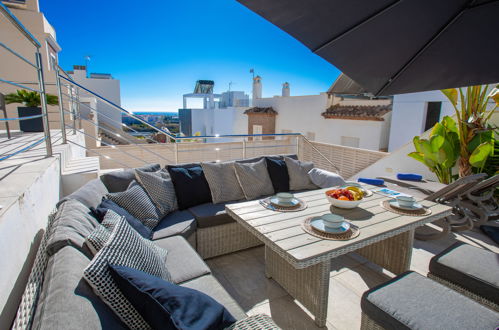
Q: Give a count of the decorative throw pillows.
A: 12